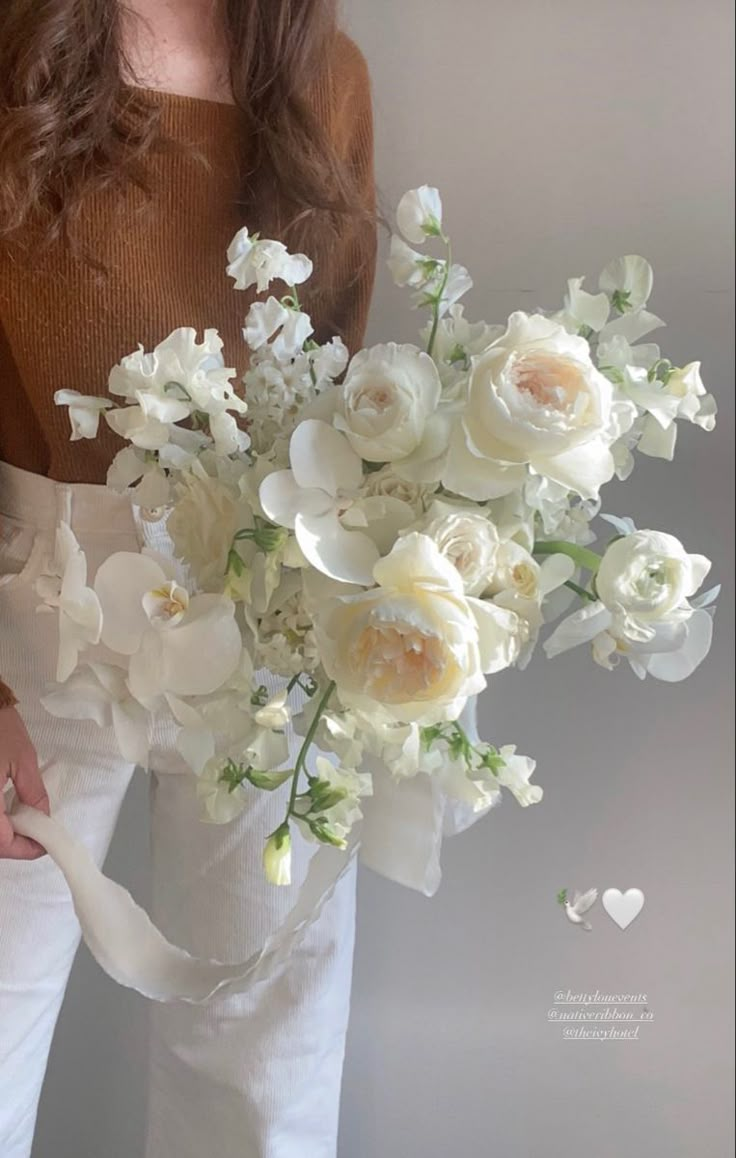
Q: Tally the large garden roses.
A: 2